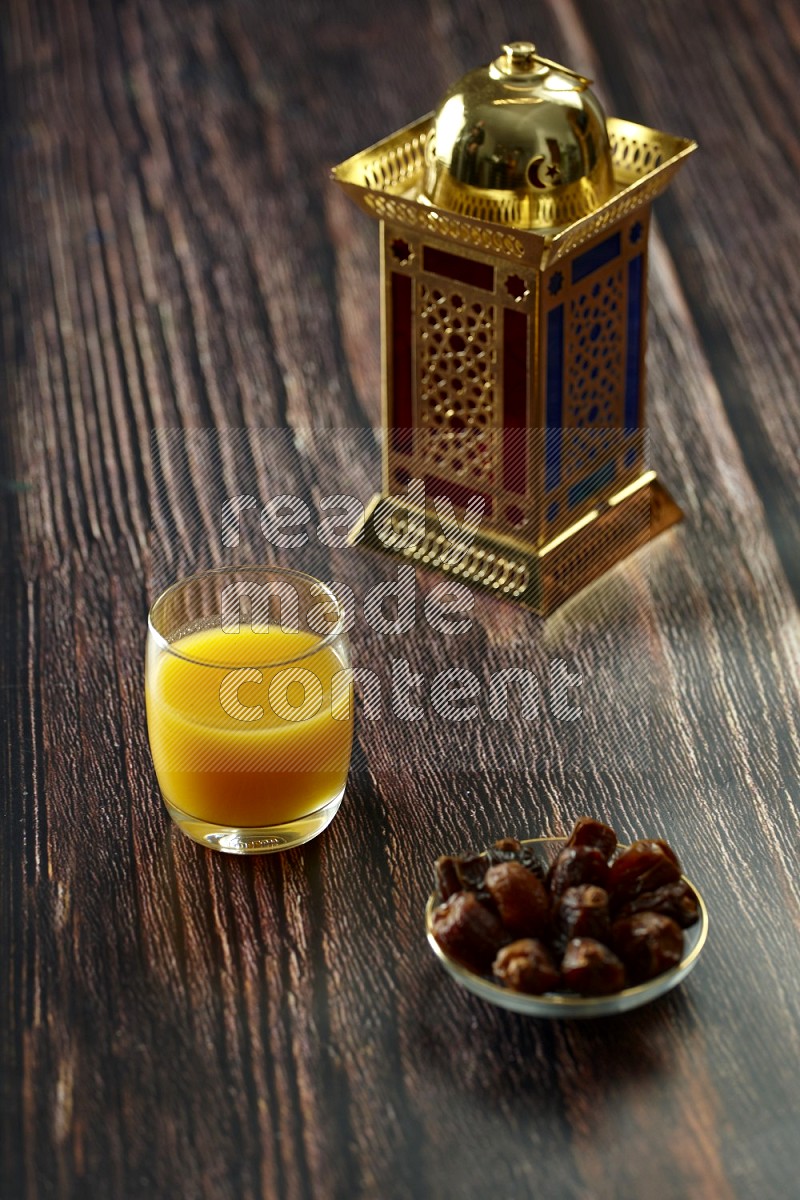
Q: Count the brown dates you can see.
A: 12